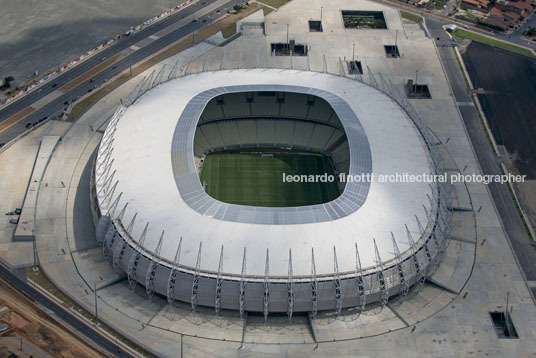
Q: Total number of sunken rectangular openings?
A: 7